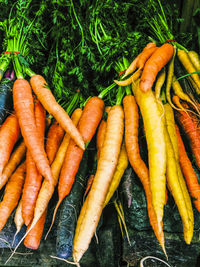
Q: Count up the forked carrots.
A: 1